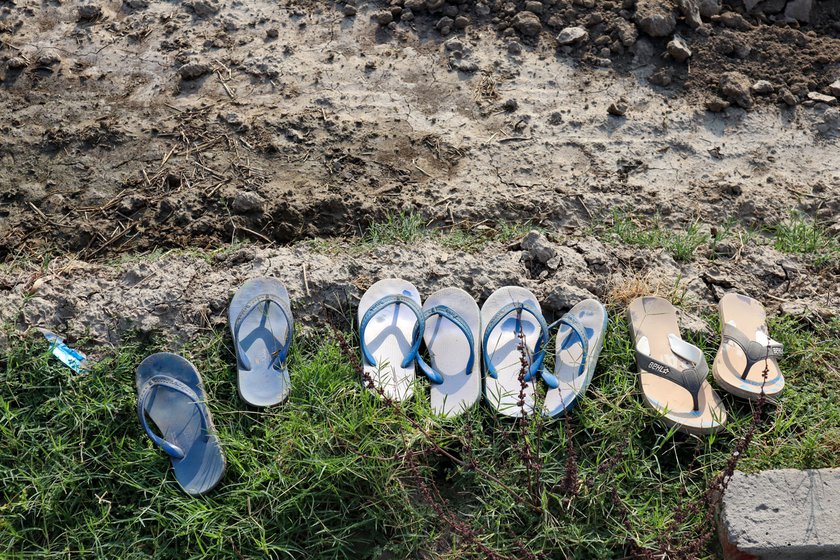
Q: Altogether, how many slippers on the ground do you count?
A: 8